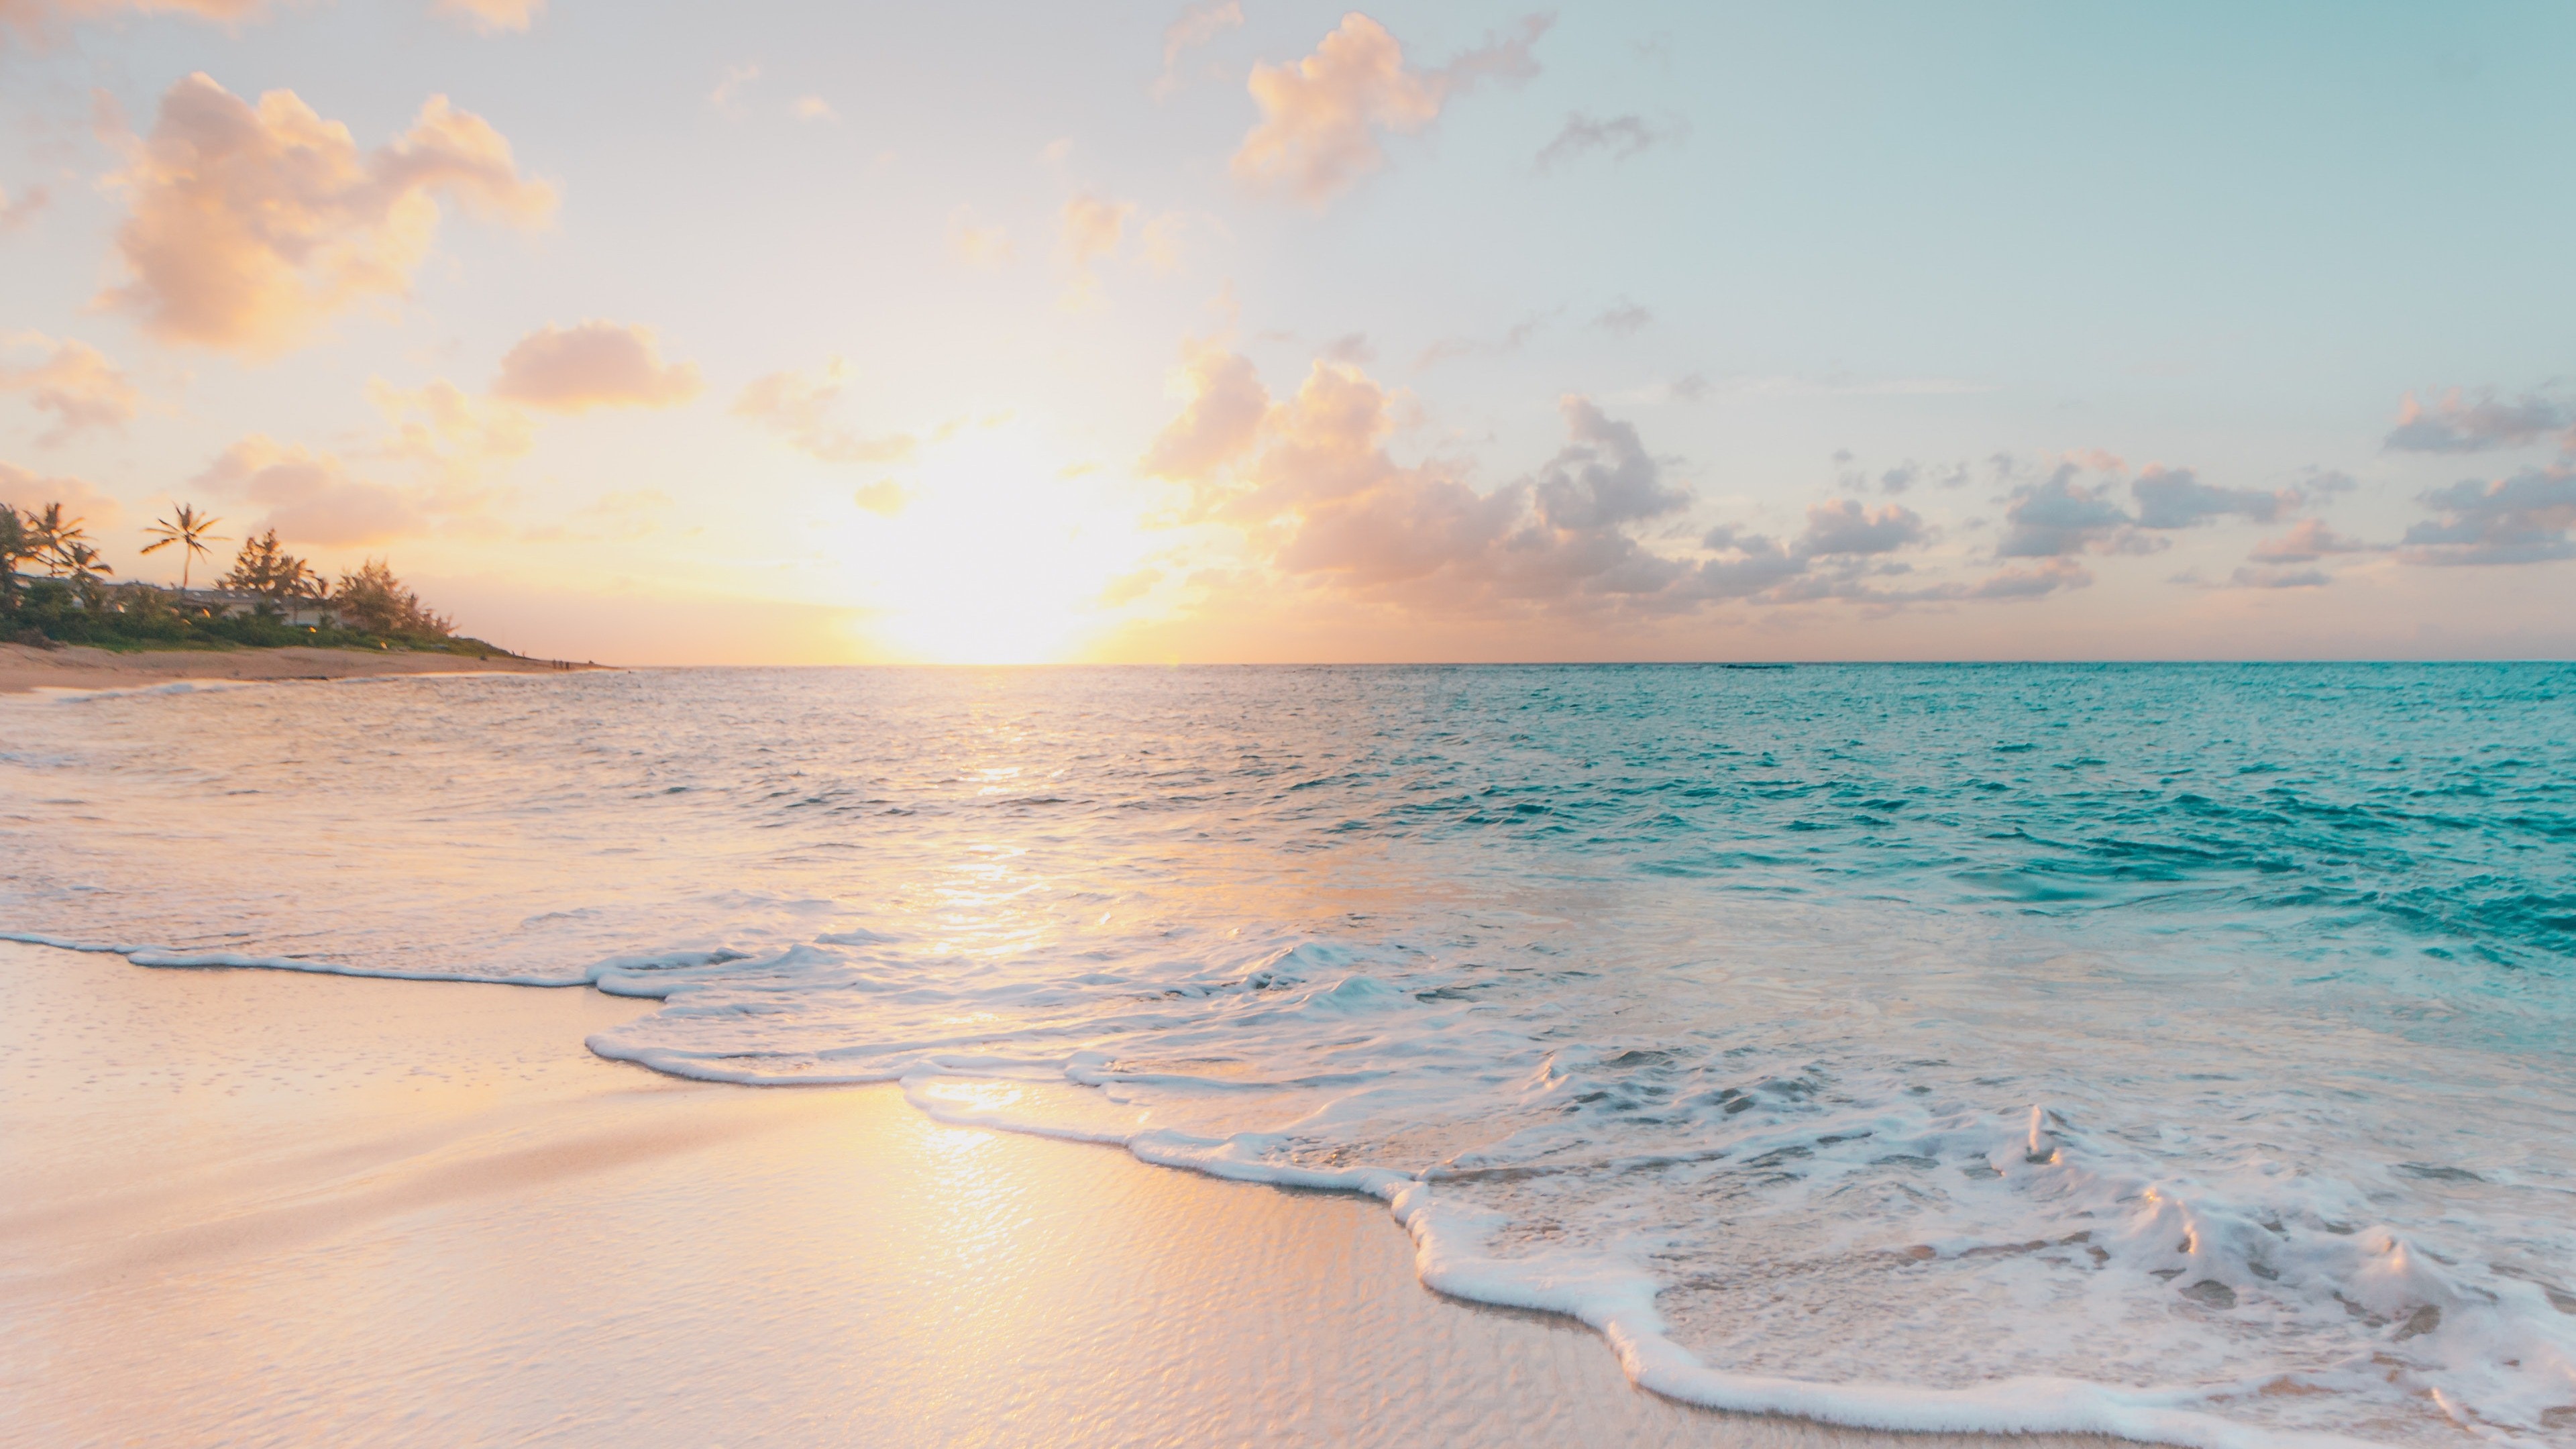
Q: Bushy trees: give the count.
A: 2